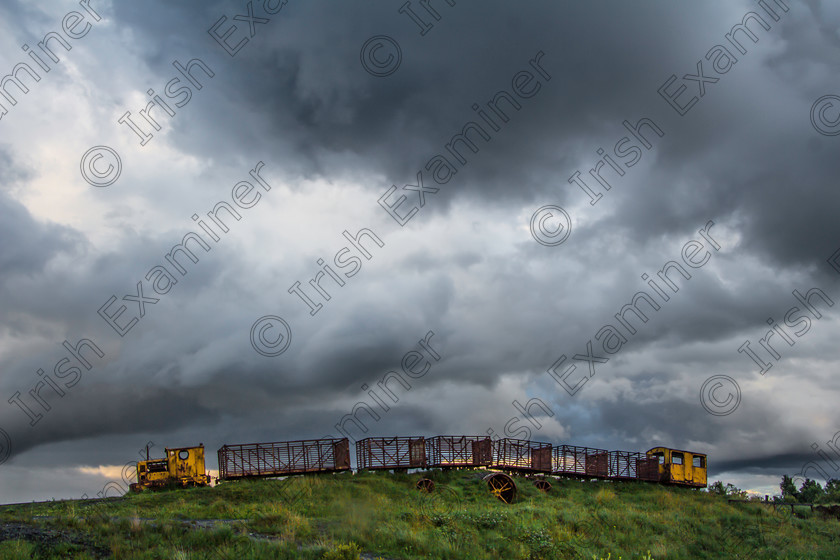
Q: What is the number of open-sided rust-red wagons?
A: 6